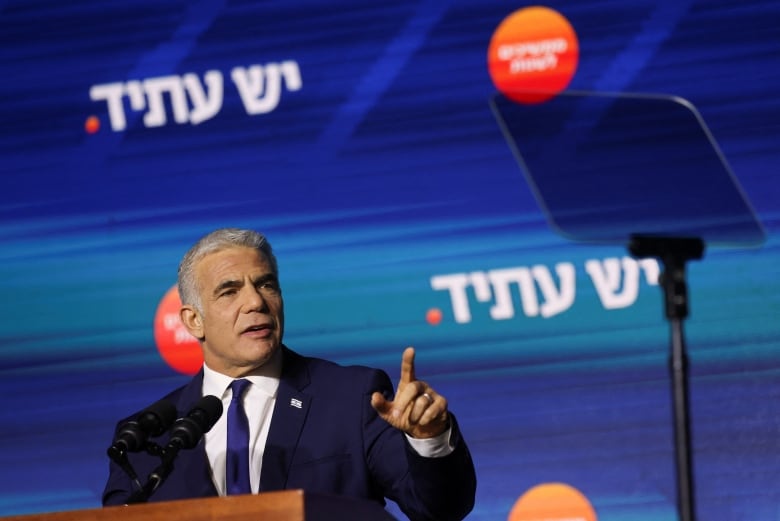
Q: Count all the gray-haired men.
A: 1